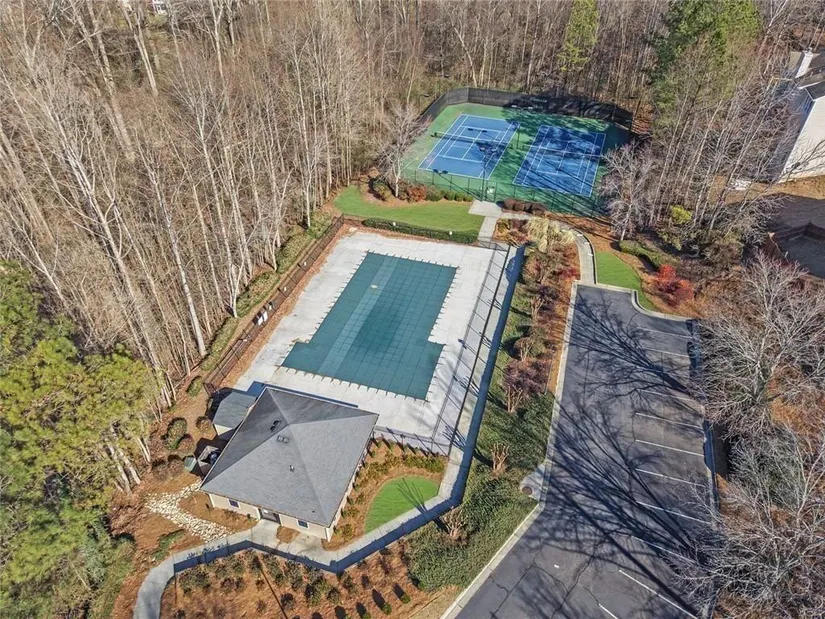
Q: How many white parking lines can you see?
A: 11